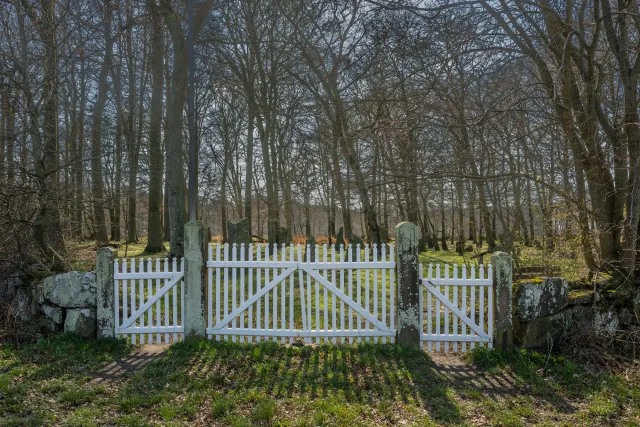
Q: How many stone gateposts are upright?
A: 4